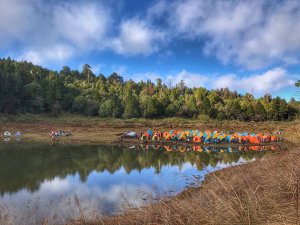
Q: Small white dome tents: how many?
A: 2